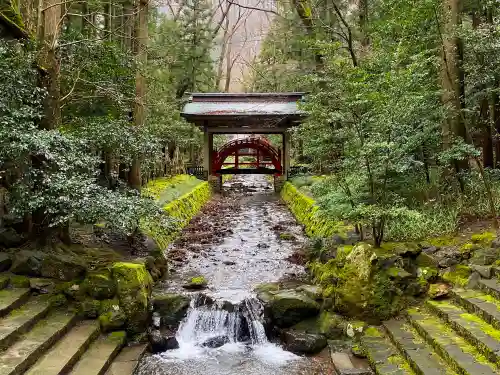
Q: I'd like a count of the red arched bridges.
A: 1